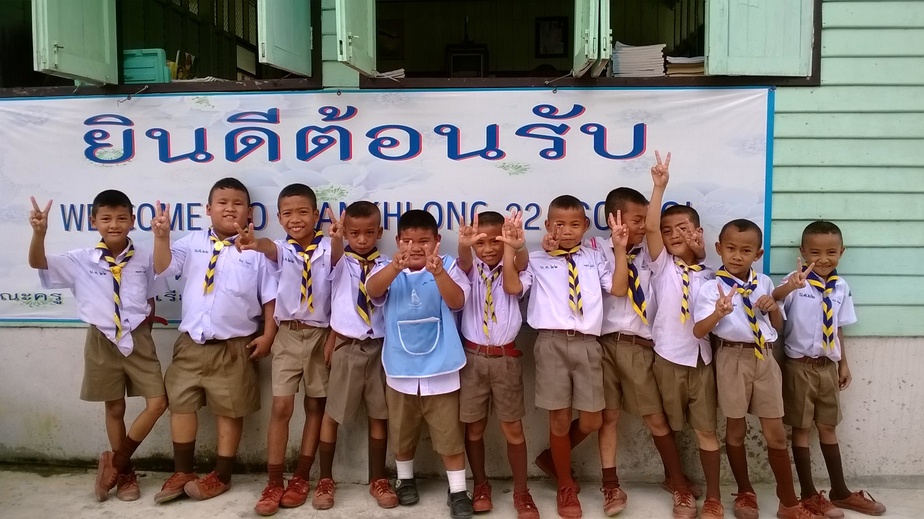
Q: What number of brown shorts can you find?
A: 11